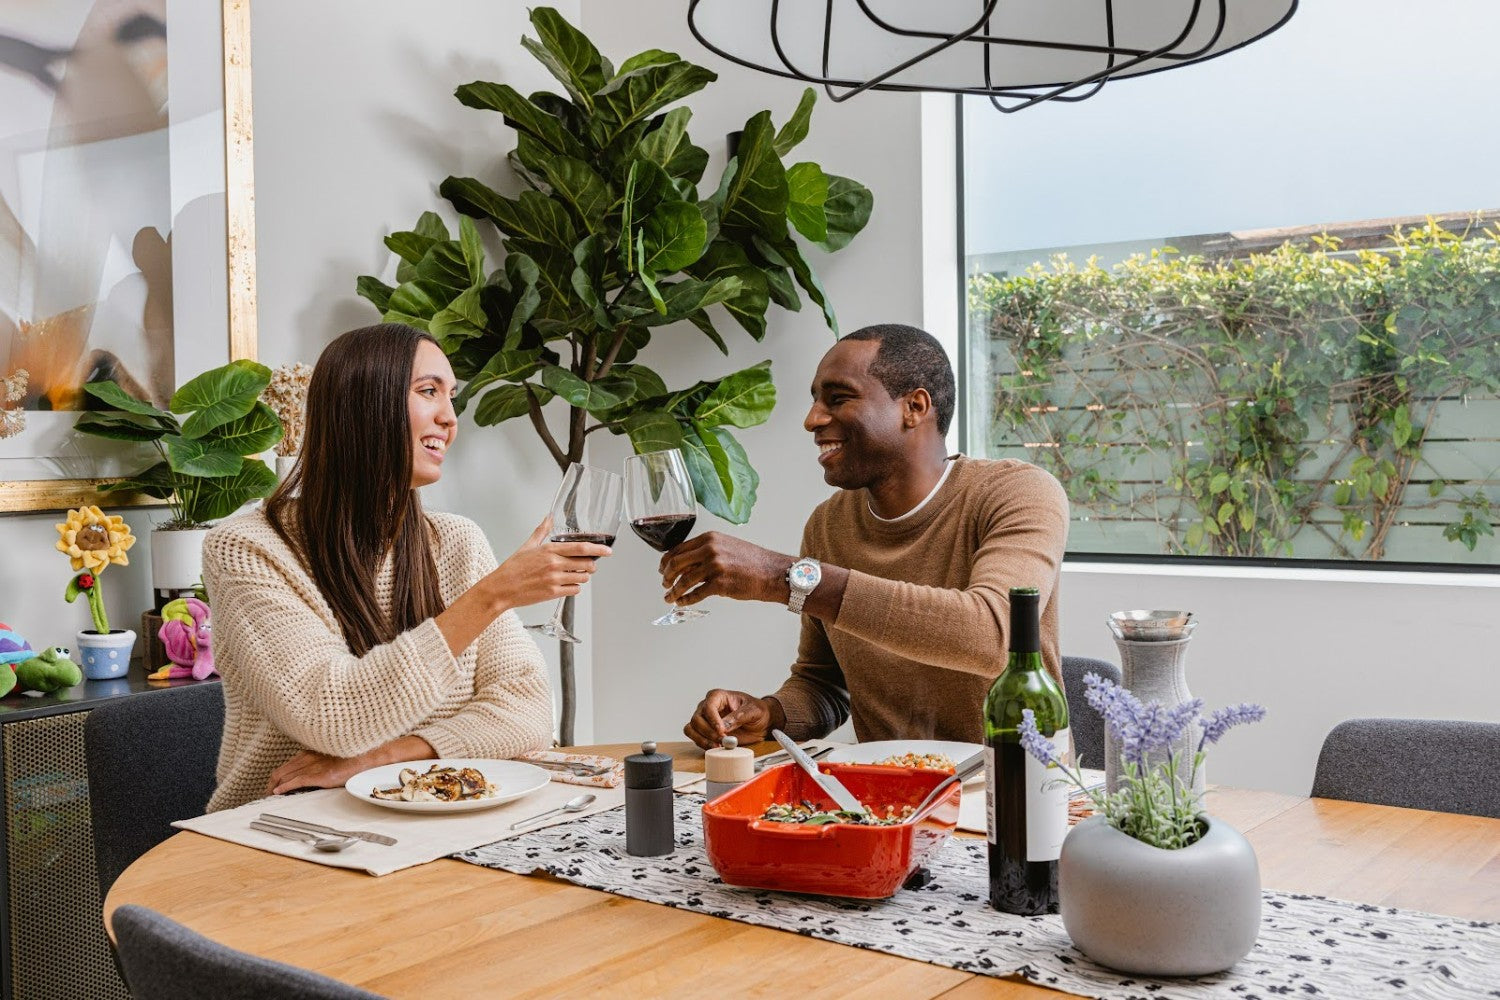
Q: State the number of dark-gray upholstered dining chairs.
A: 4